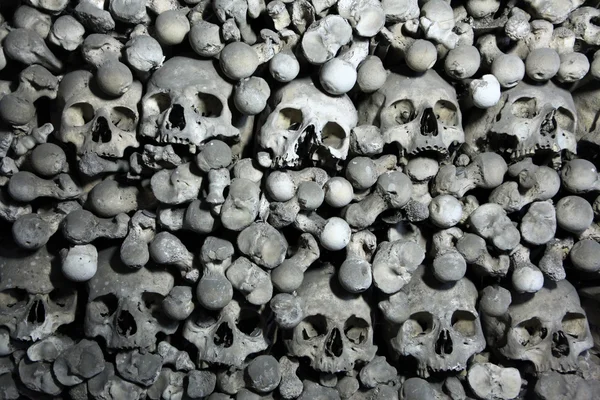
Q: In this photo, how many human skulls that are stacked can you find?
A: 11